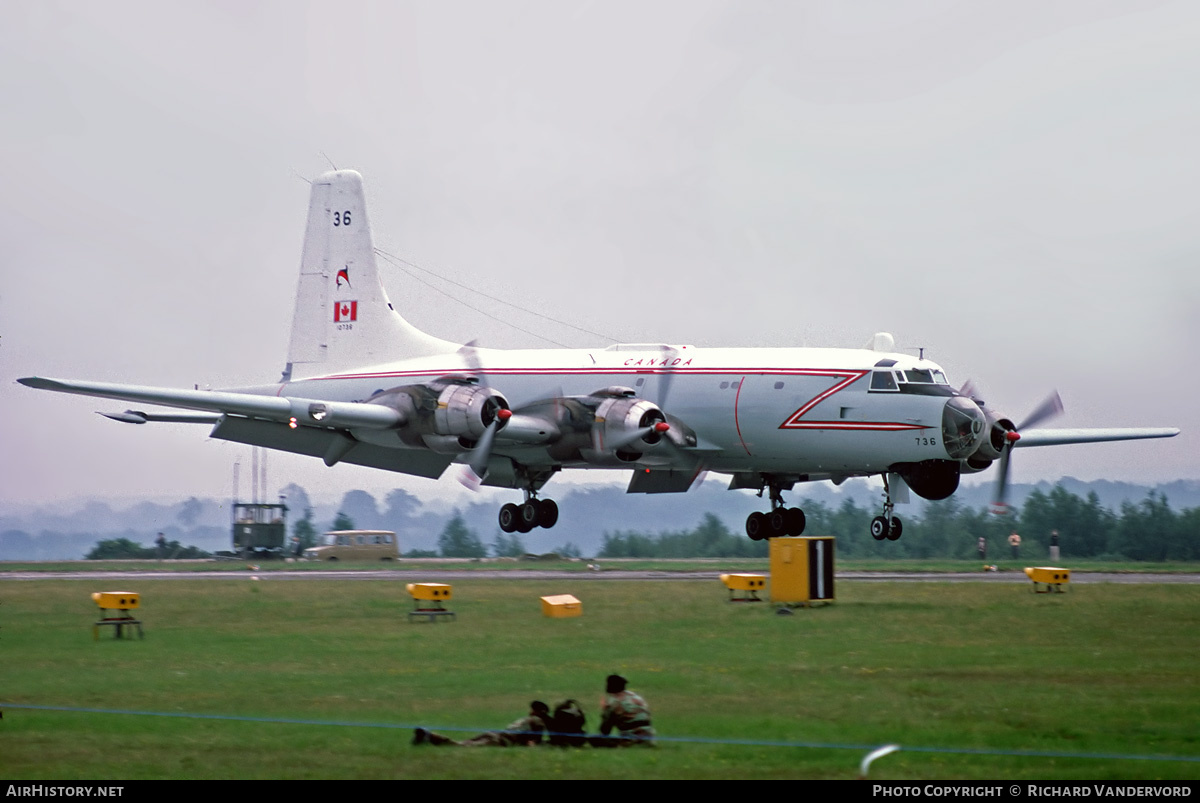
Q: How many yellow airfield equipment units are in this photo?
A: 6